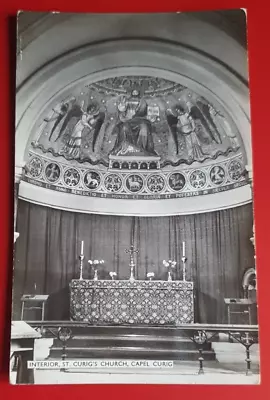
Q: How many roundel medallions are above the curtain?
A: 11